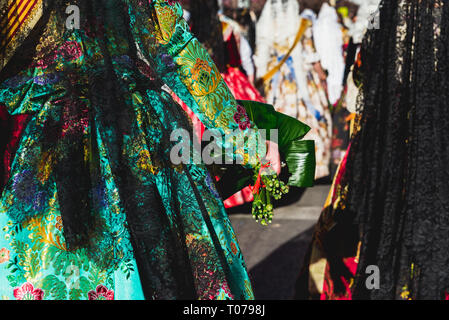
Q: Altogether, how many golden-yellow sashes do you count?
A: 1